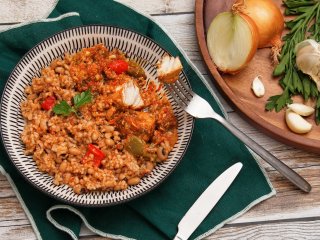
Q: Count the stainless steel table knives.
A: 1